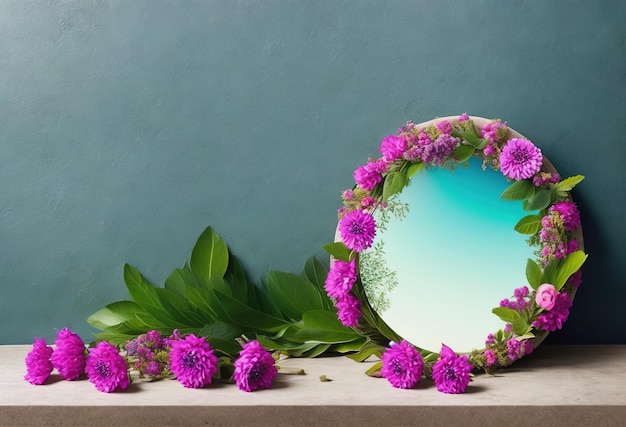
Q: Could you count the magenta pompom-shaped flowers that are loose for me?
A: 7